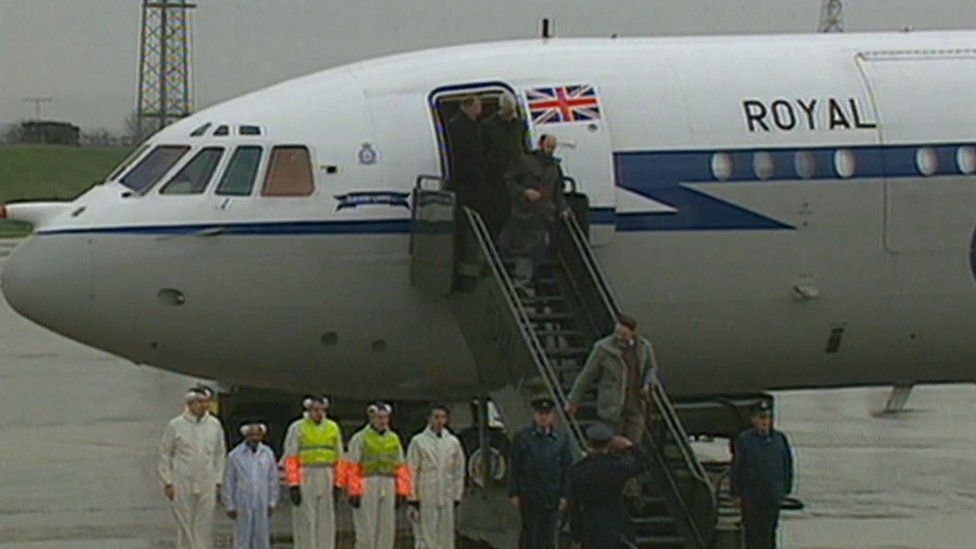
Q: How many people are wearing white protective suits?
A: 5